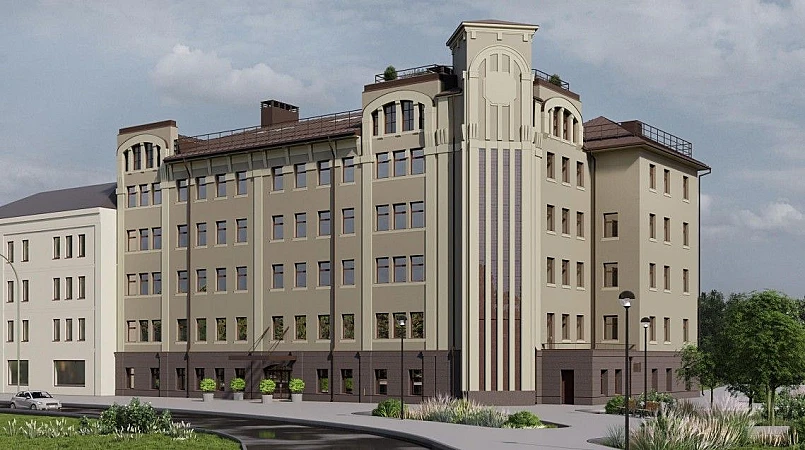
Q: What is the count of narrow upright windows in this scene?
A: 4